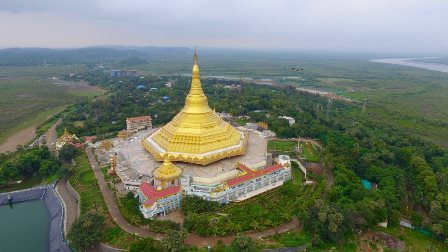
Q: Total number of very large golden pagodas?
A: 1